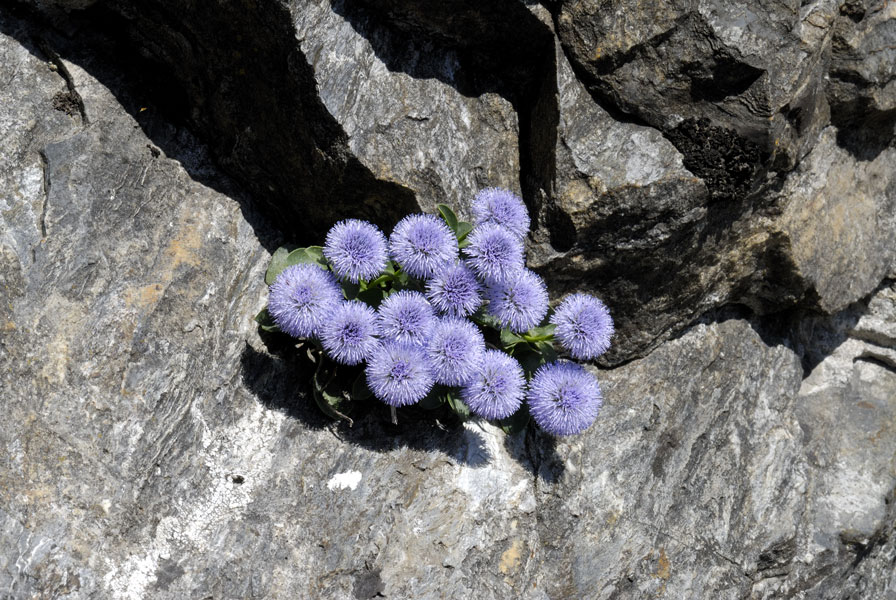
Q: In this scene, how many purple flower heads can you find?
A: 14